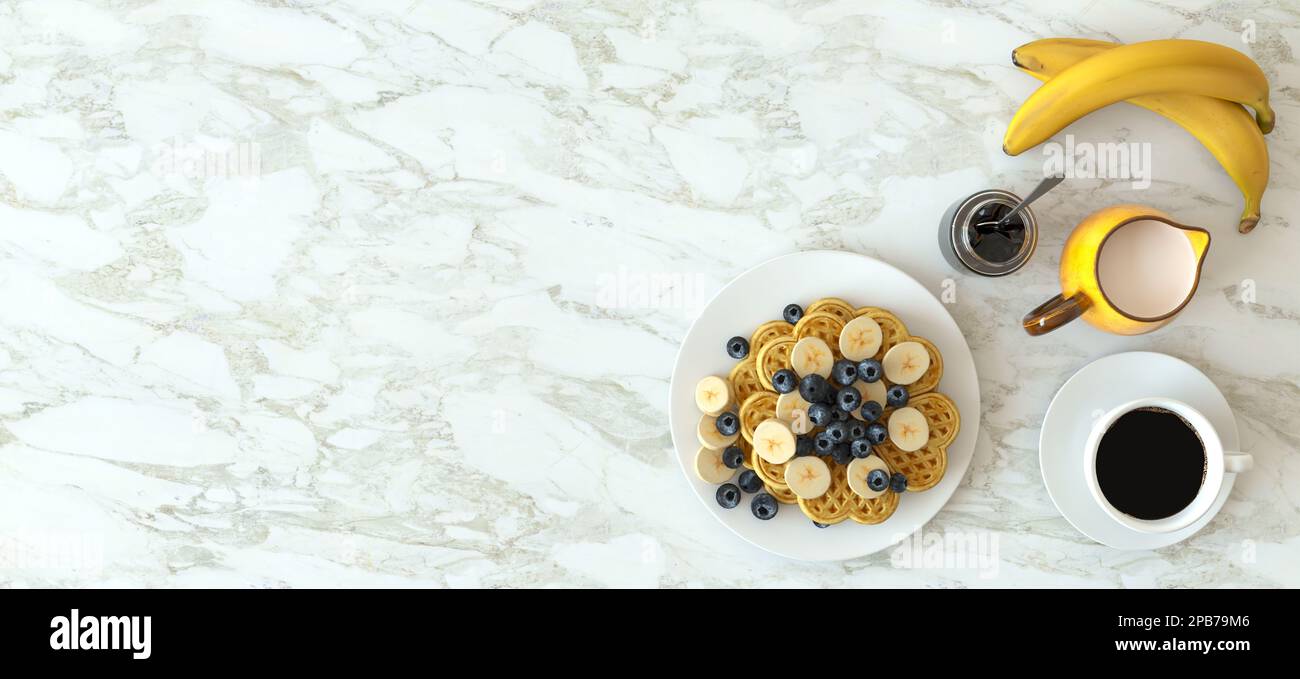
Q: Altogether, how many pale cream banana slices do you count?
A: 12